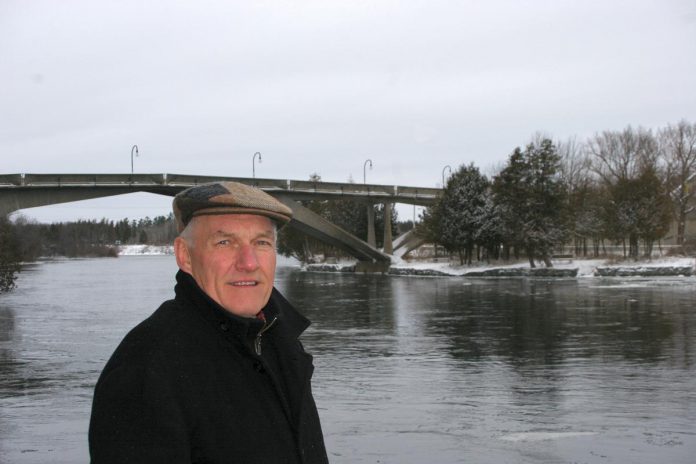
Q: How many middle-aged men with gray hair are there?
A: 1